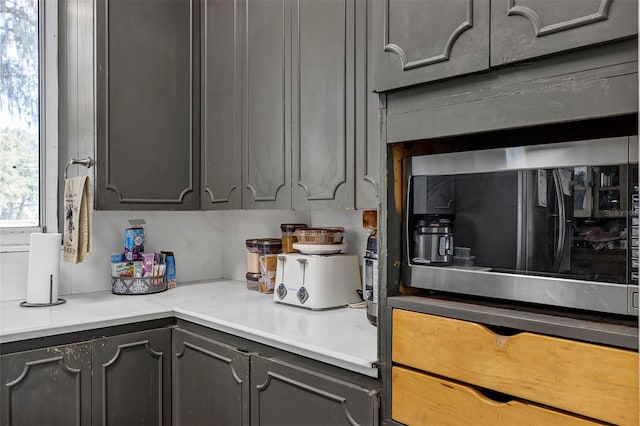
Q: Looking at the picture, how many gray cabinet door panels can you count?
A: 11